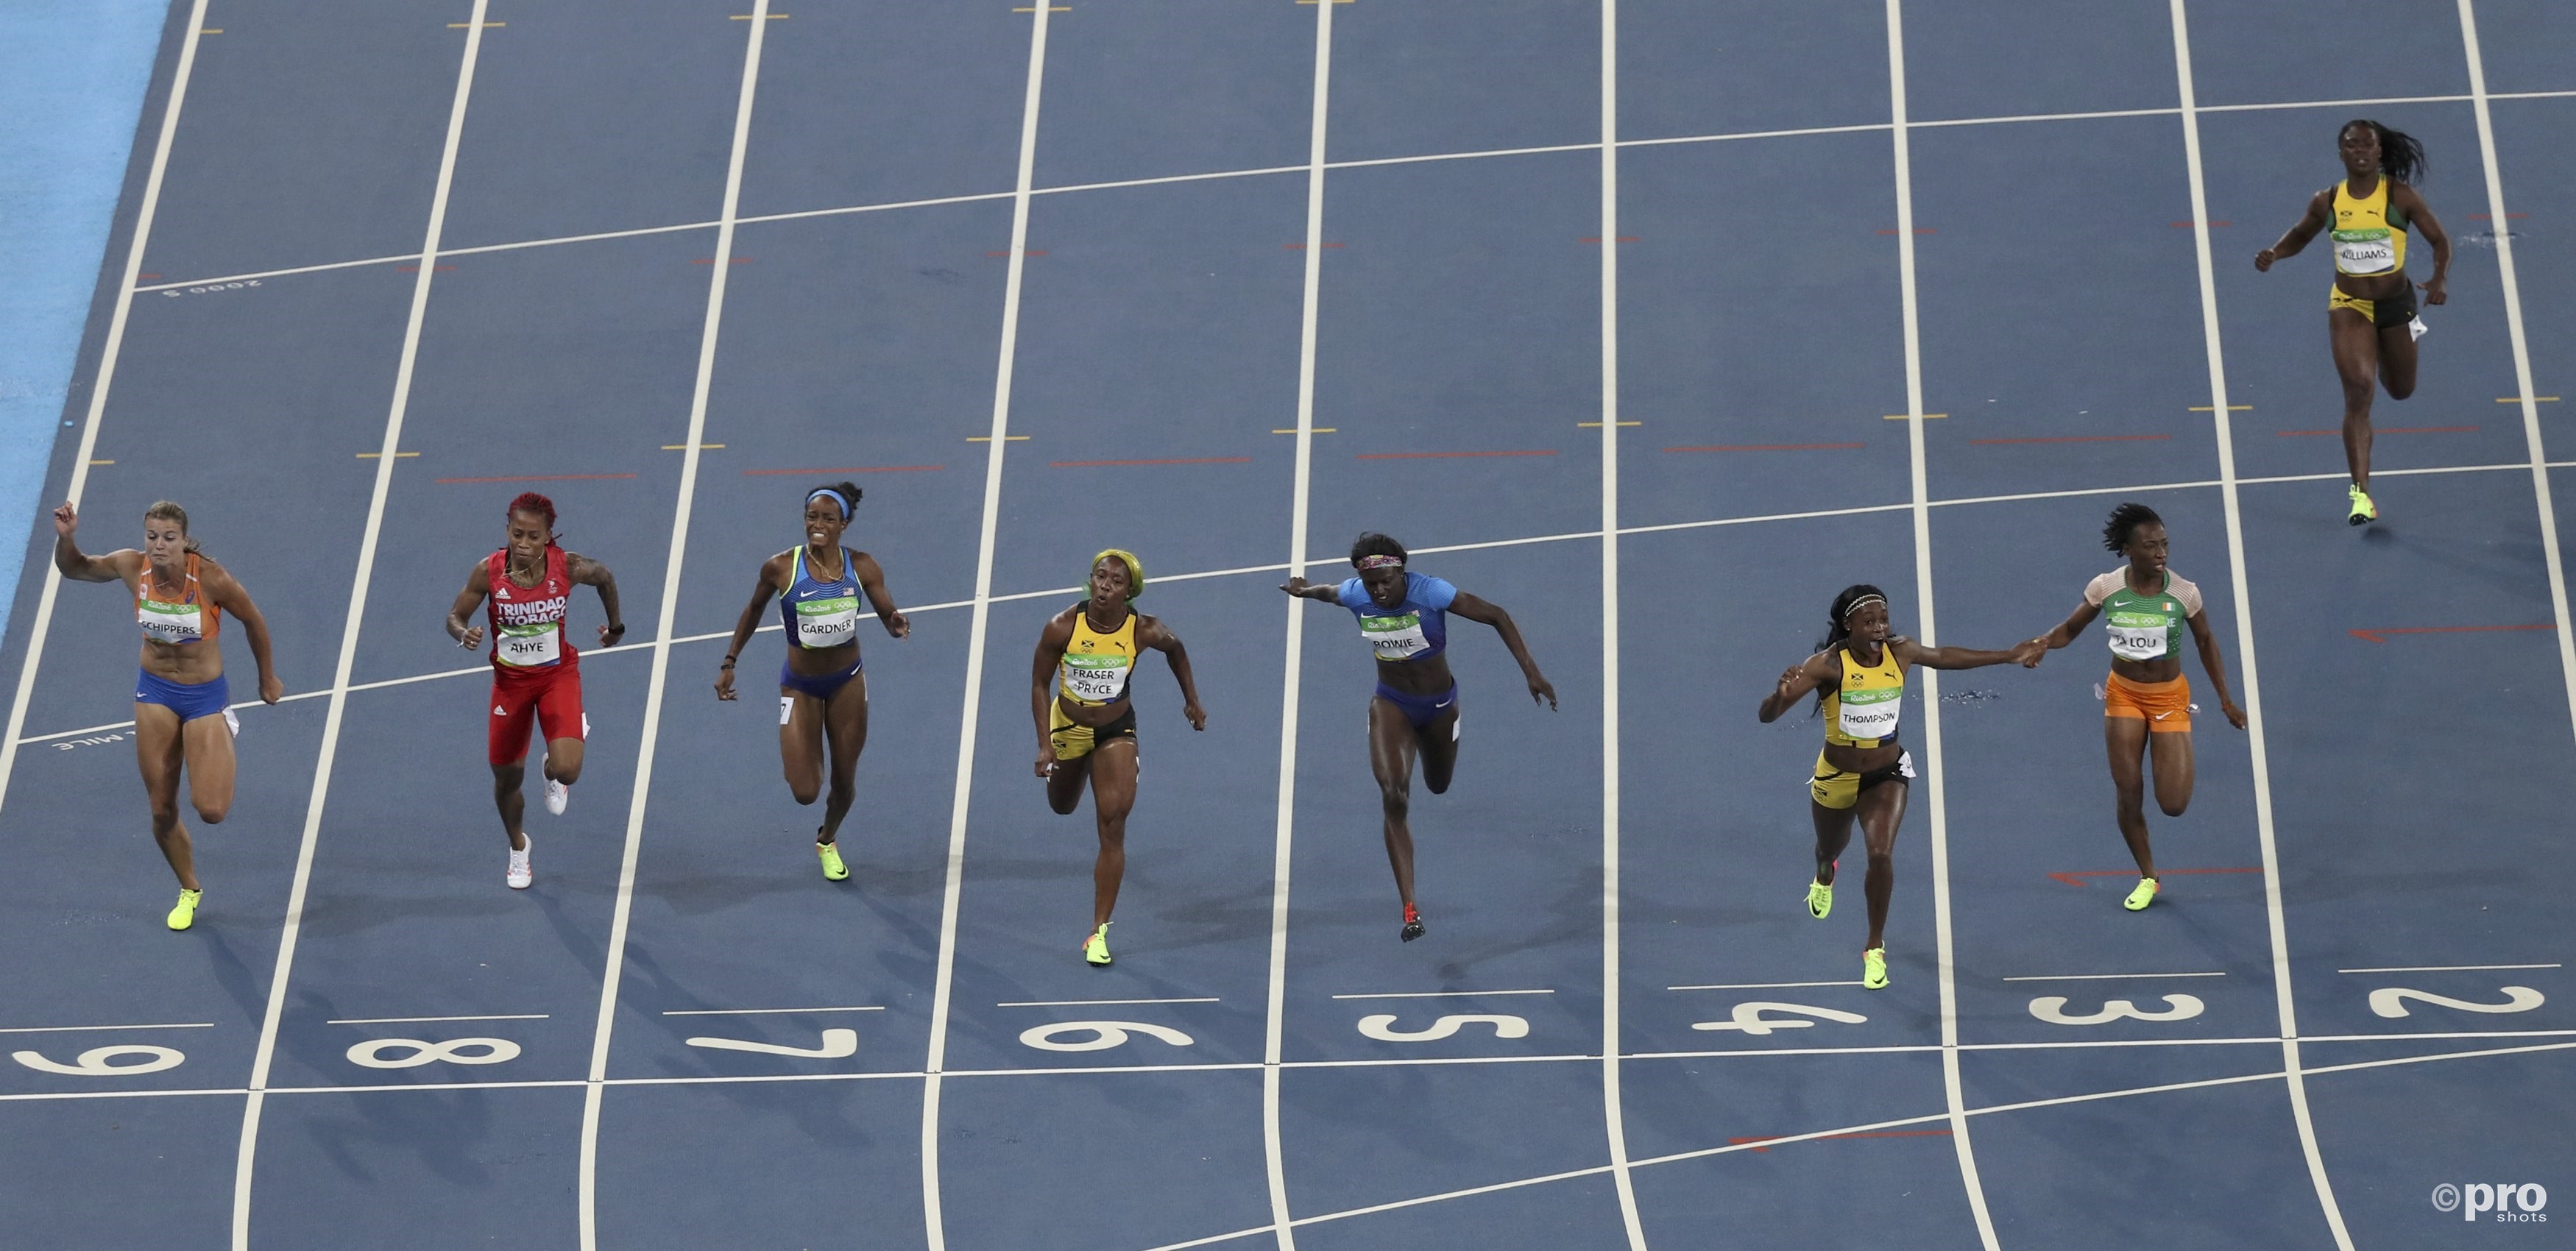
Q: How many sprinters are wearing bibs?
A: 8